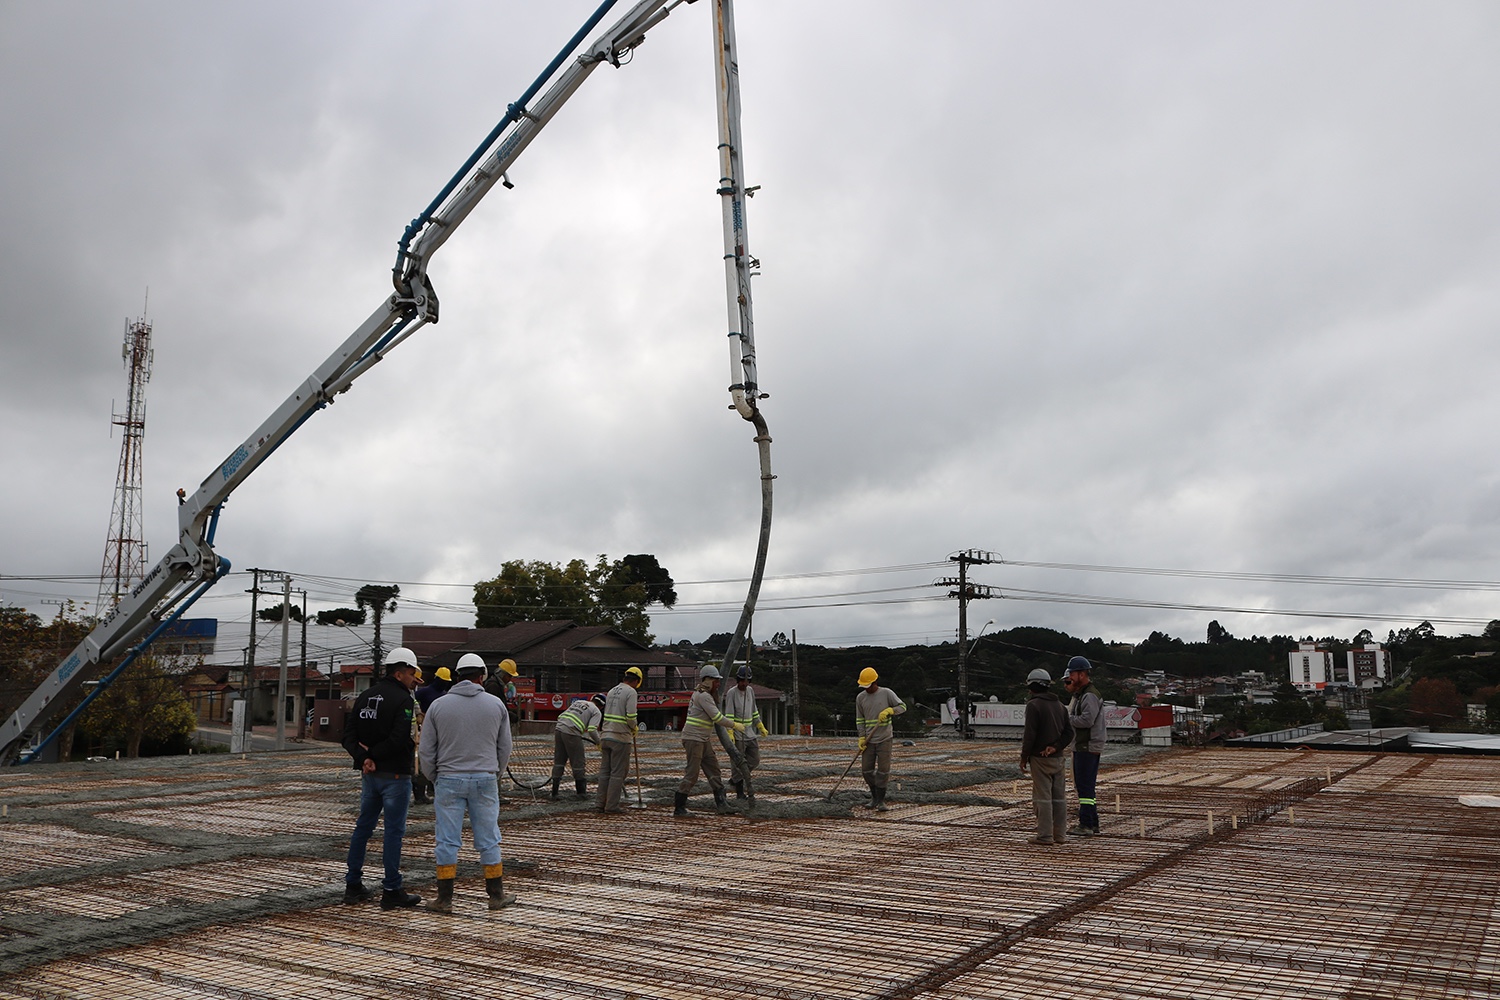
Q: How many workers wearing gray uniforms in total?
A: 5